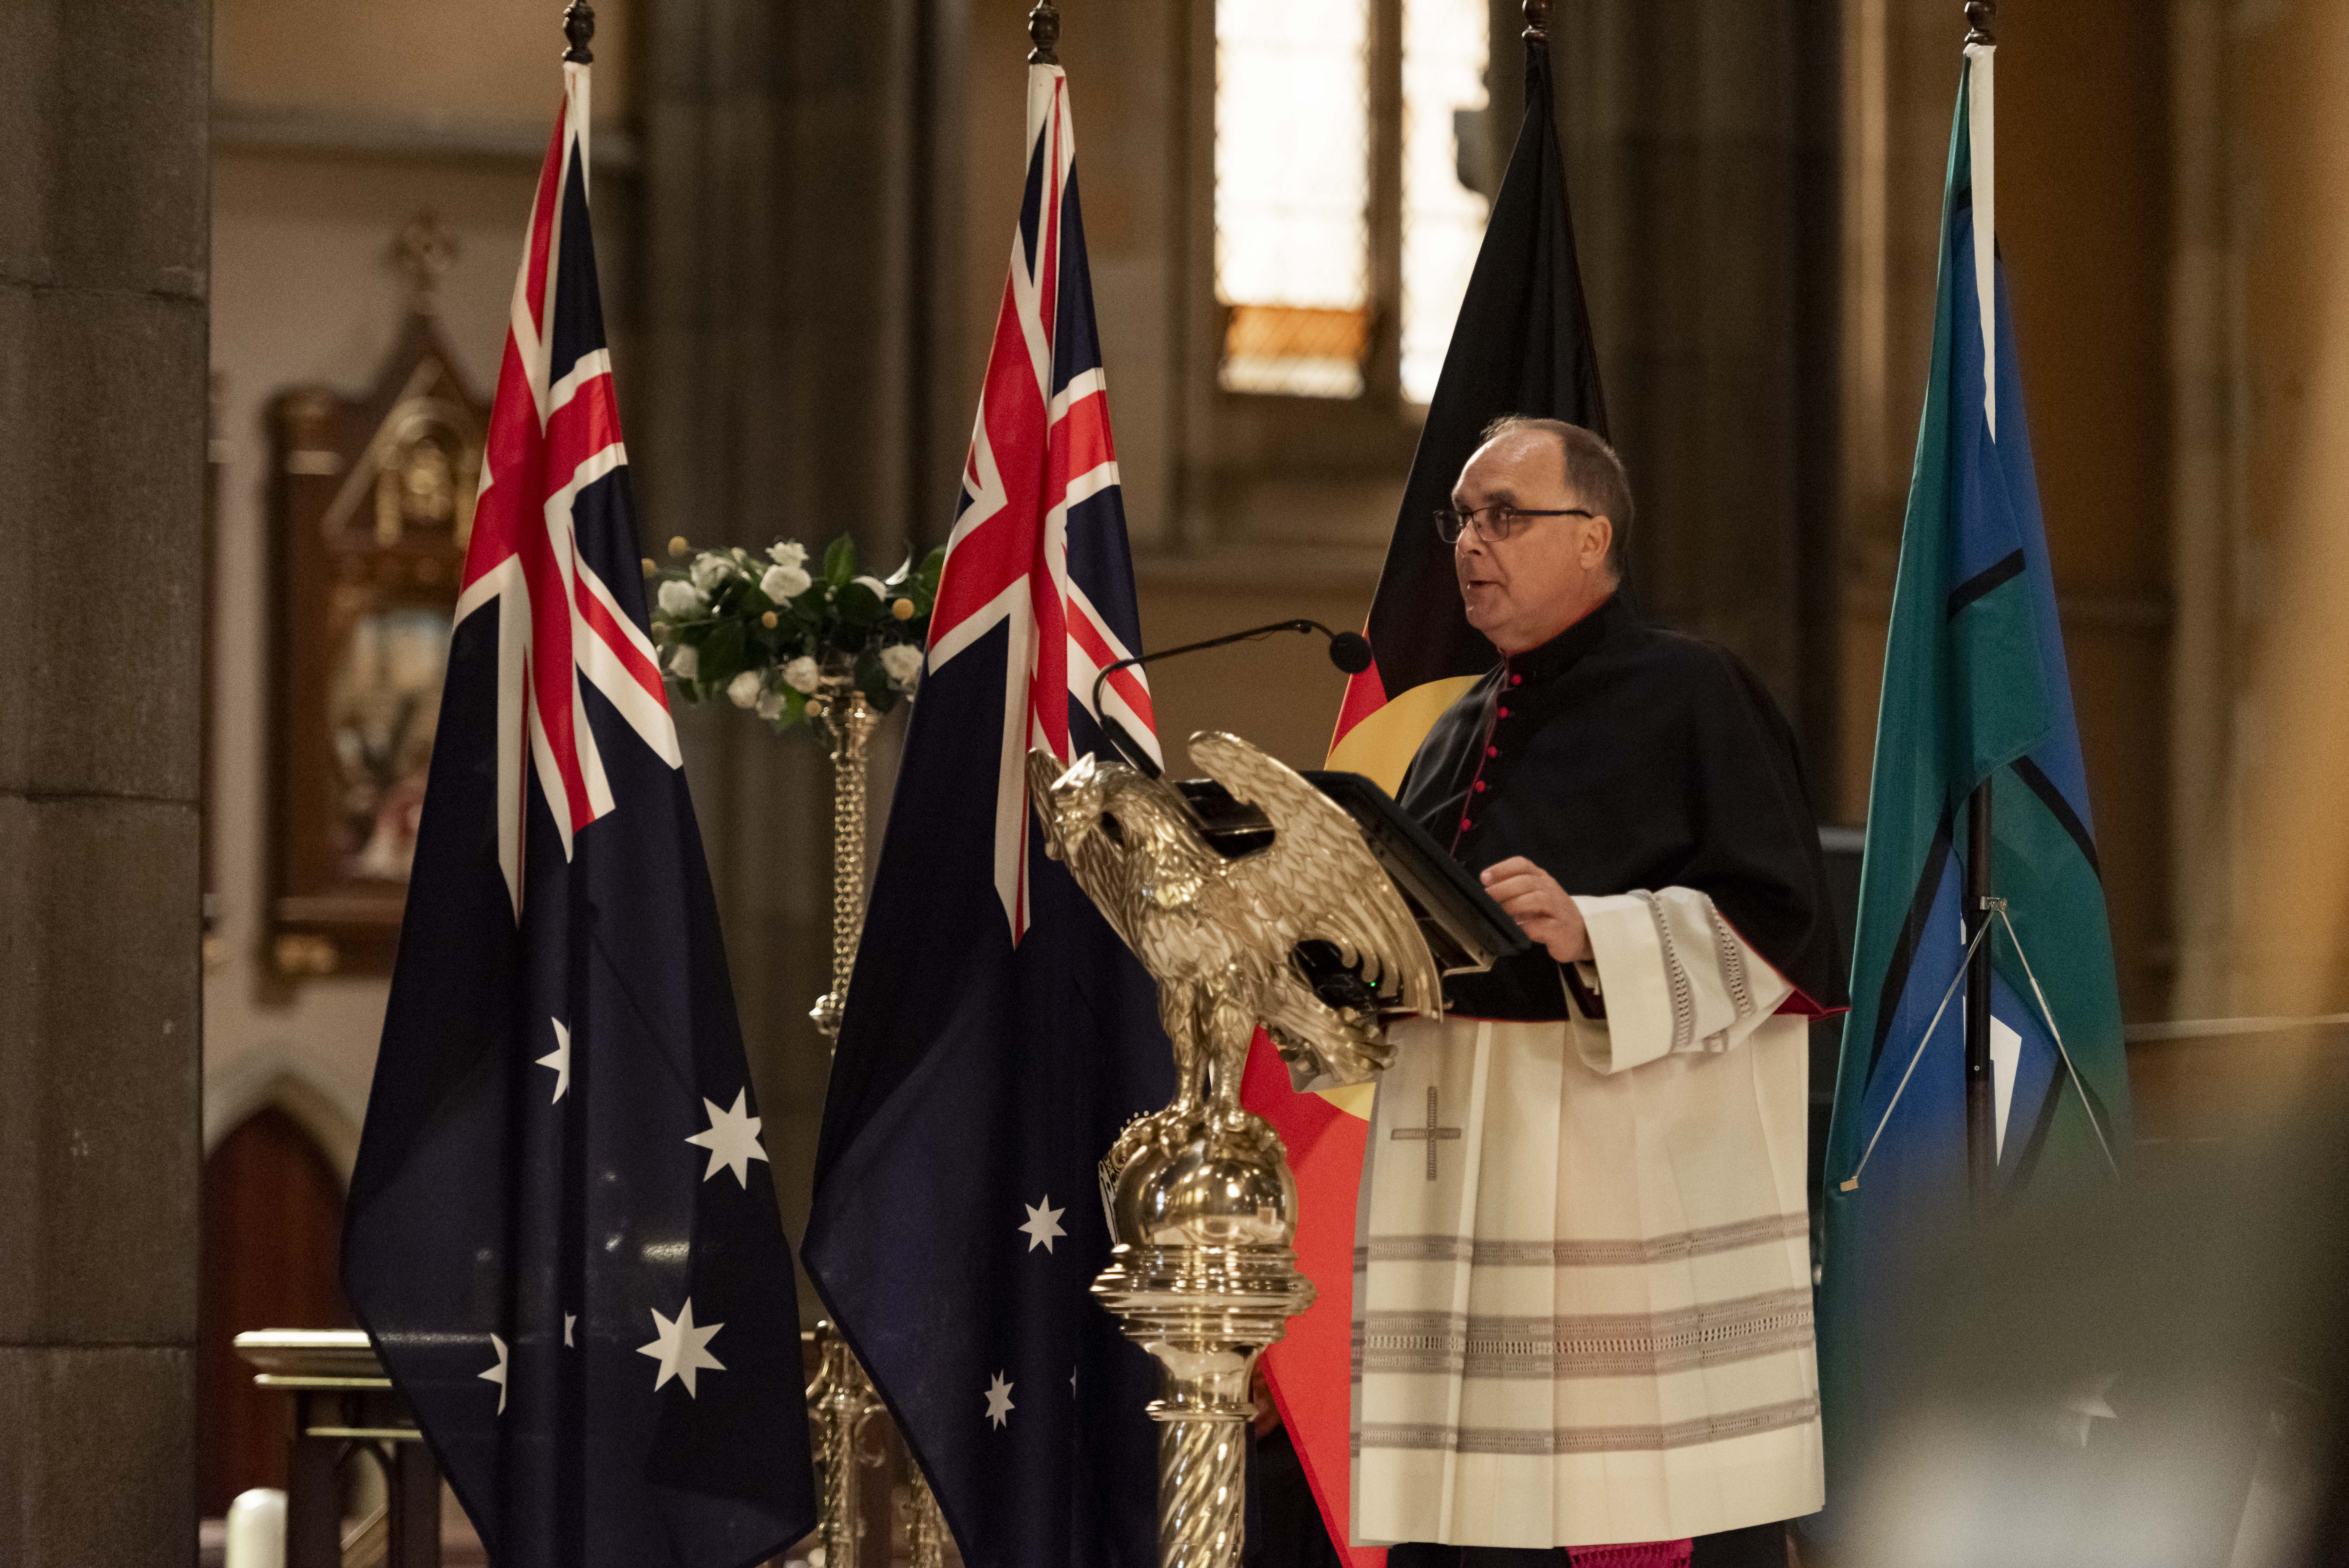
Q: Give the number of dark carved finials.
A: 4